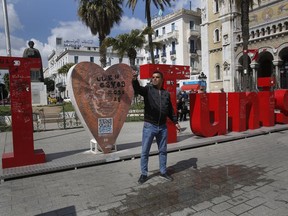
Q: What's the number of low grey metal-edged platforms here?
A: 1